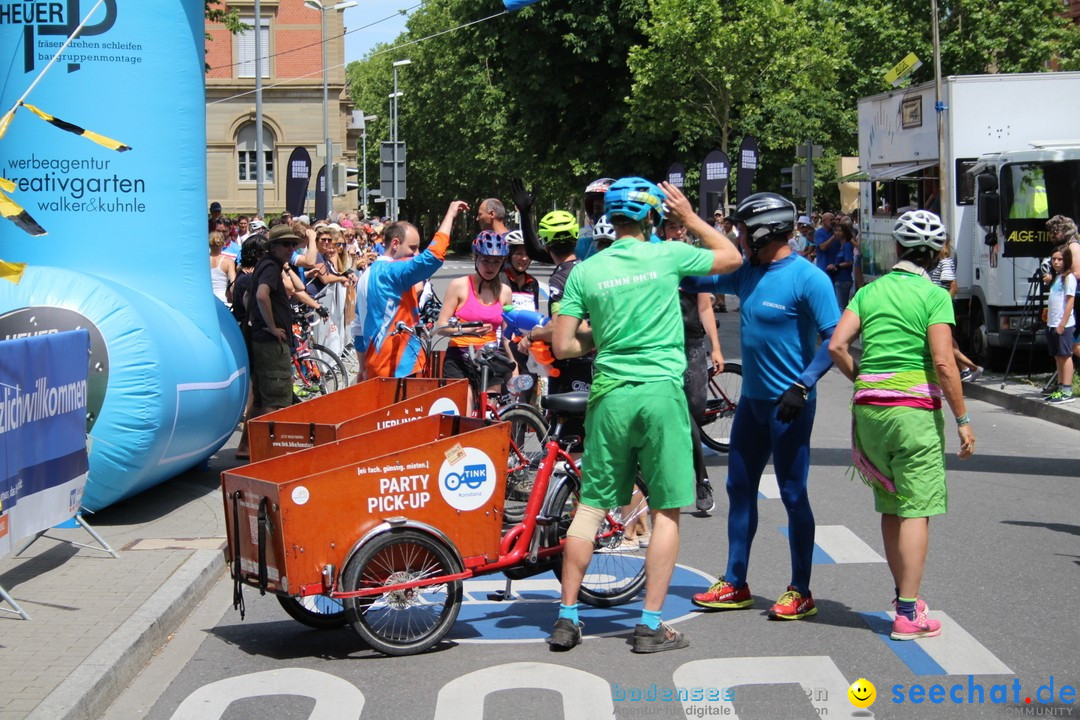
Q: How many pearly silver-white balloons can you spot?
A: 0